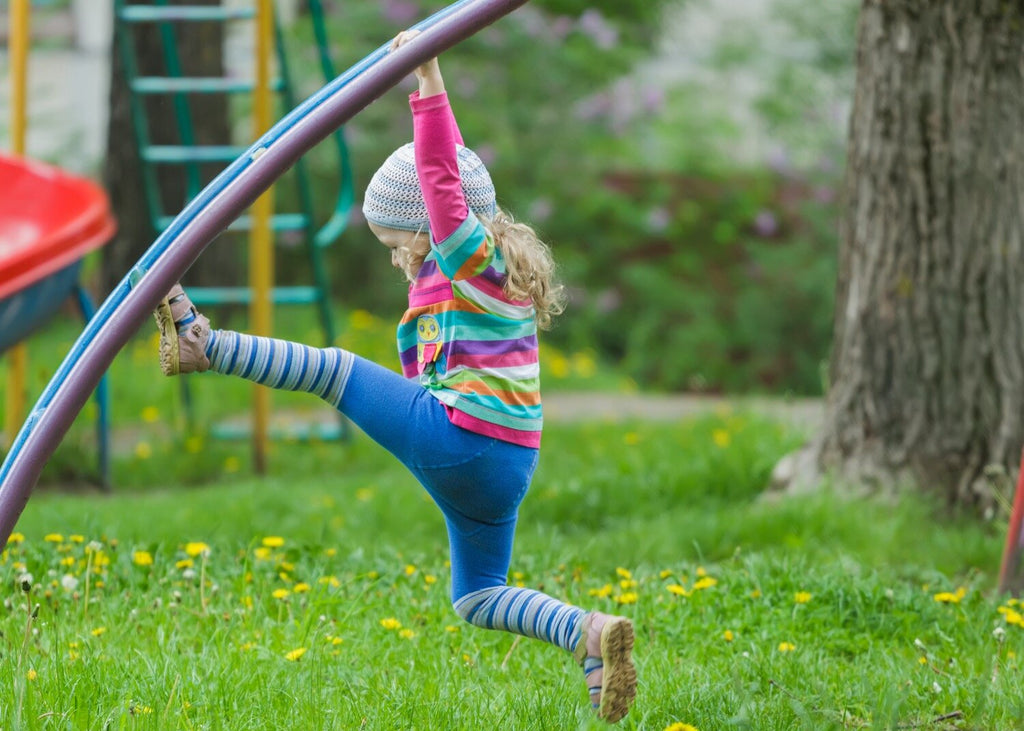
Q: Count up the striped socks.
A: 2